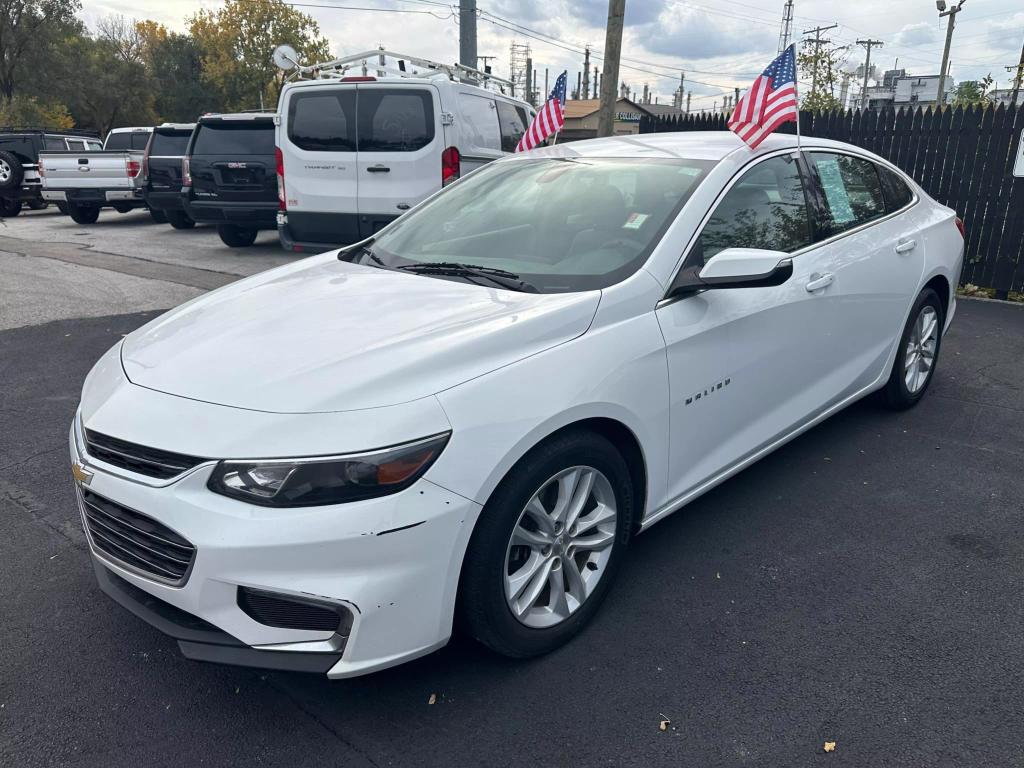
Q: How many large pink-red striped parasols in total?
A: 0